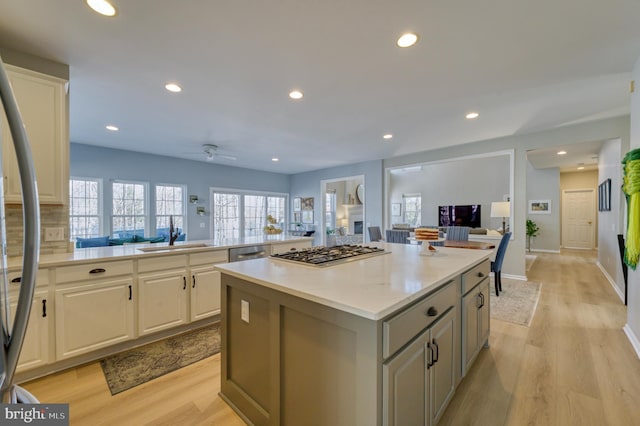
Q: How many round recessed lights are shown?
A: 10